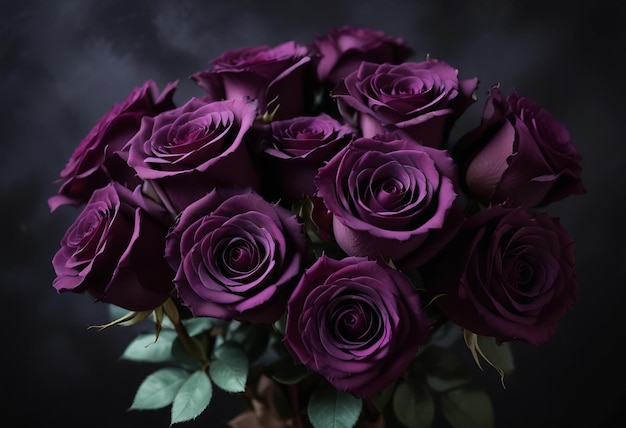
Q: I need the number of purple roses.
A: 12